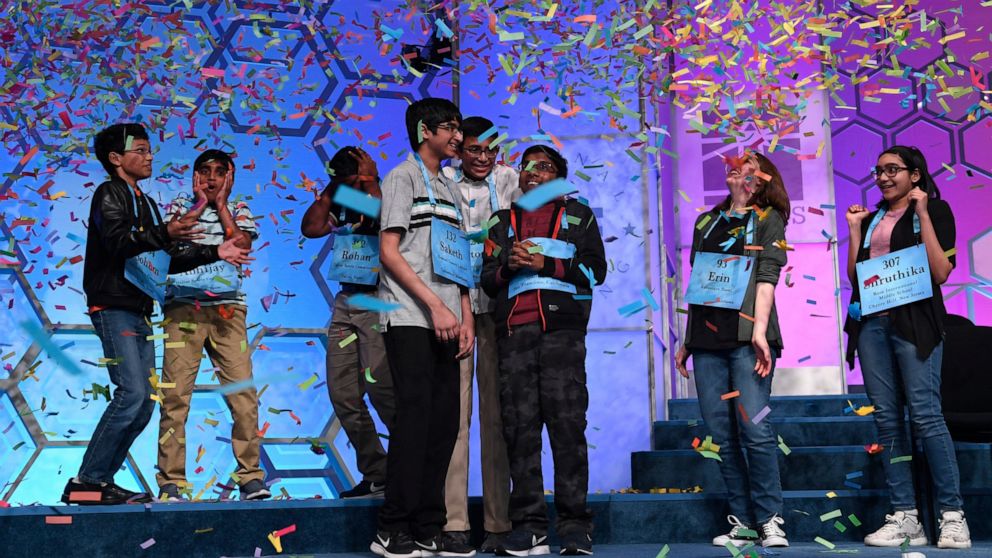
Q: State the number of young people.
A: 8